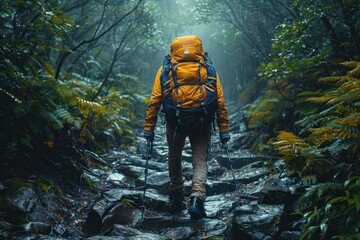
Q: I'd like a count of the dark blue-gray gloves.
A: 2